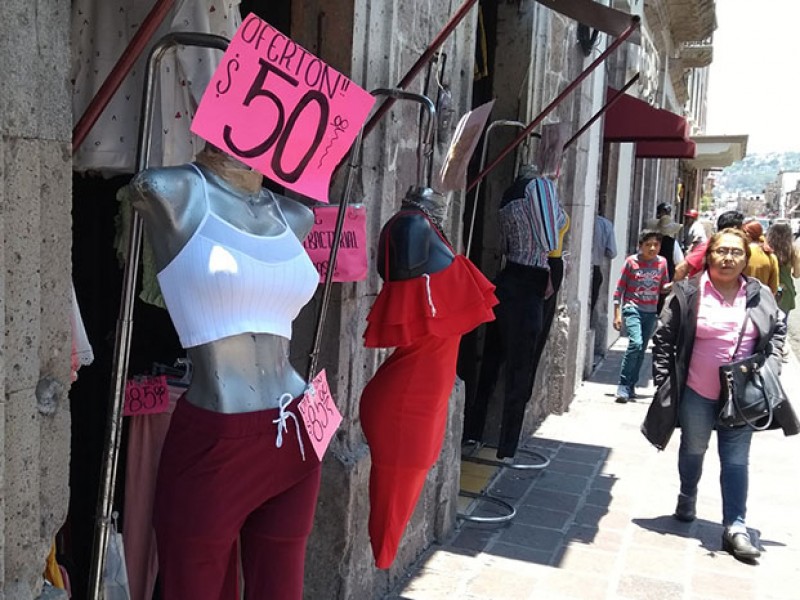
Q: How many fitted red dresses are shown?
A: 1